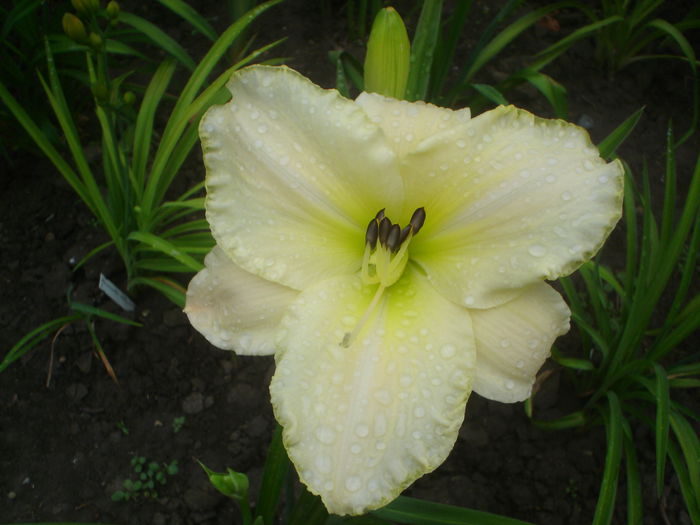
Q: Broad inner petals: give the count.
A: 3